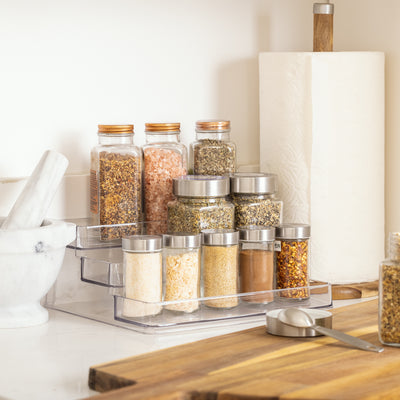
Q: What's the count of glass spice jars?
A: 11